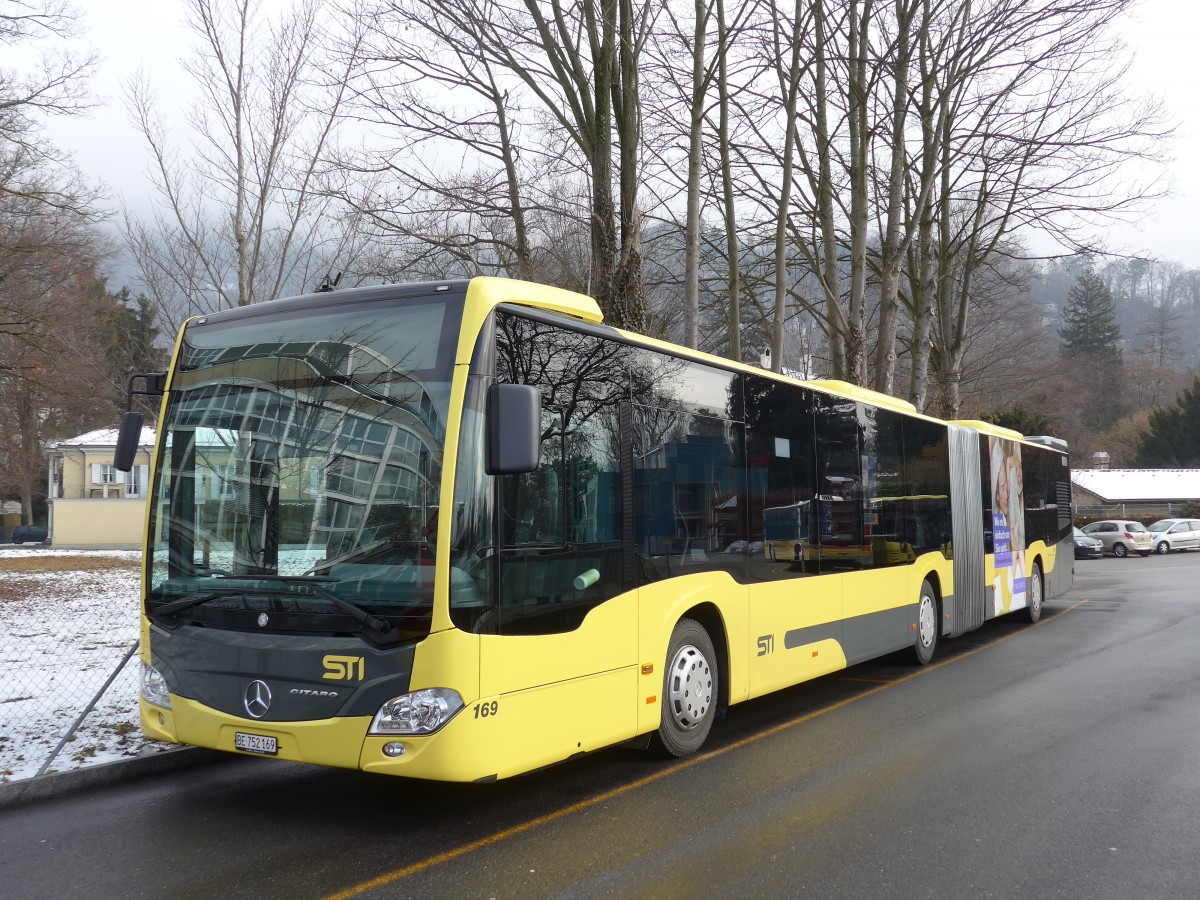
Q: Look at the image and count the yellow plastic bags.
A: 0